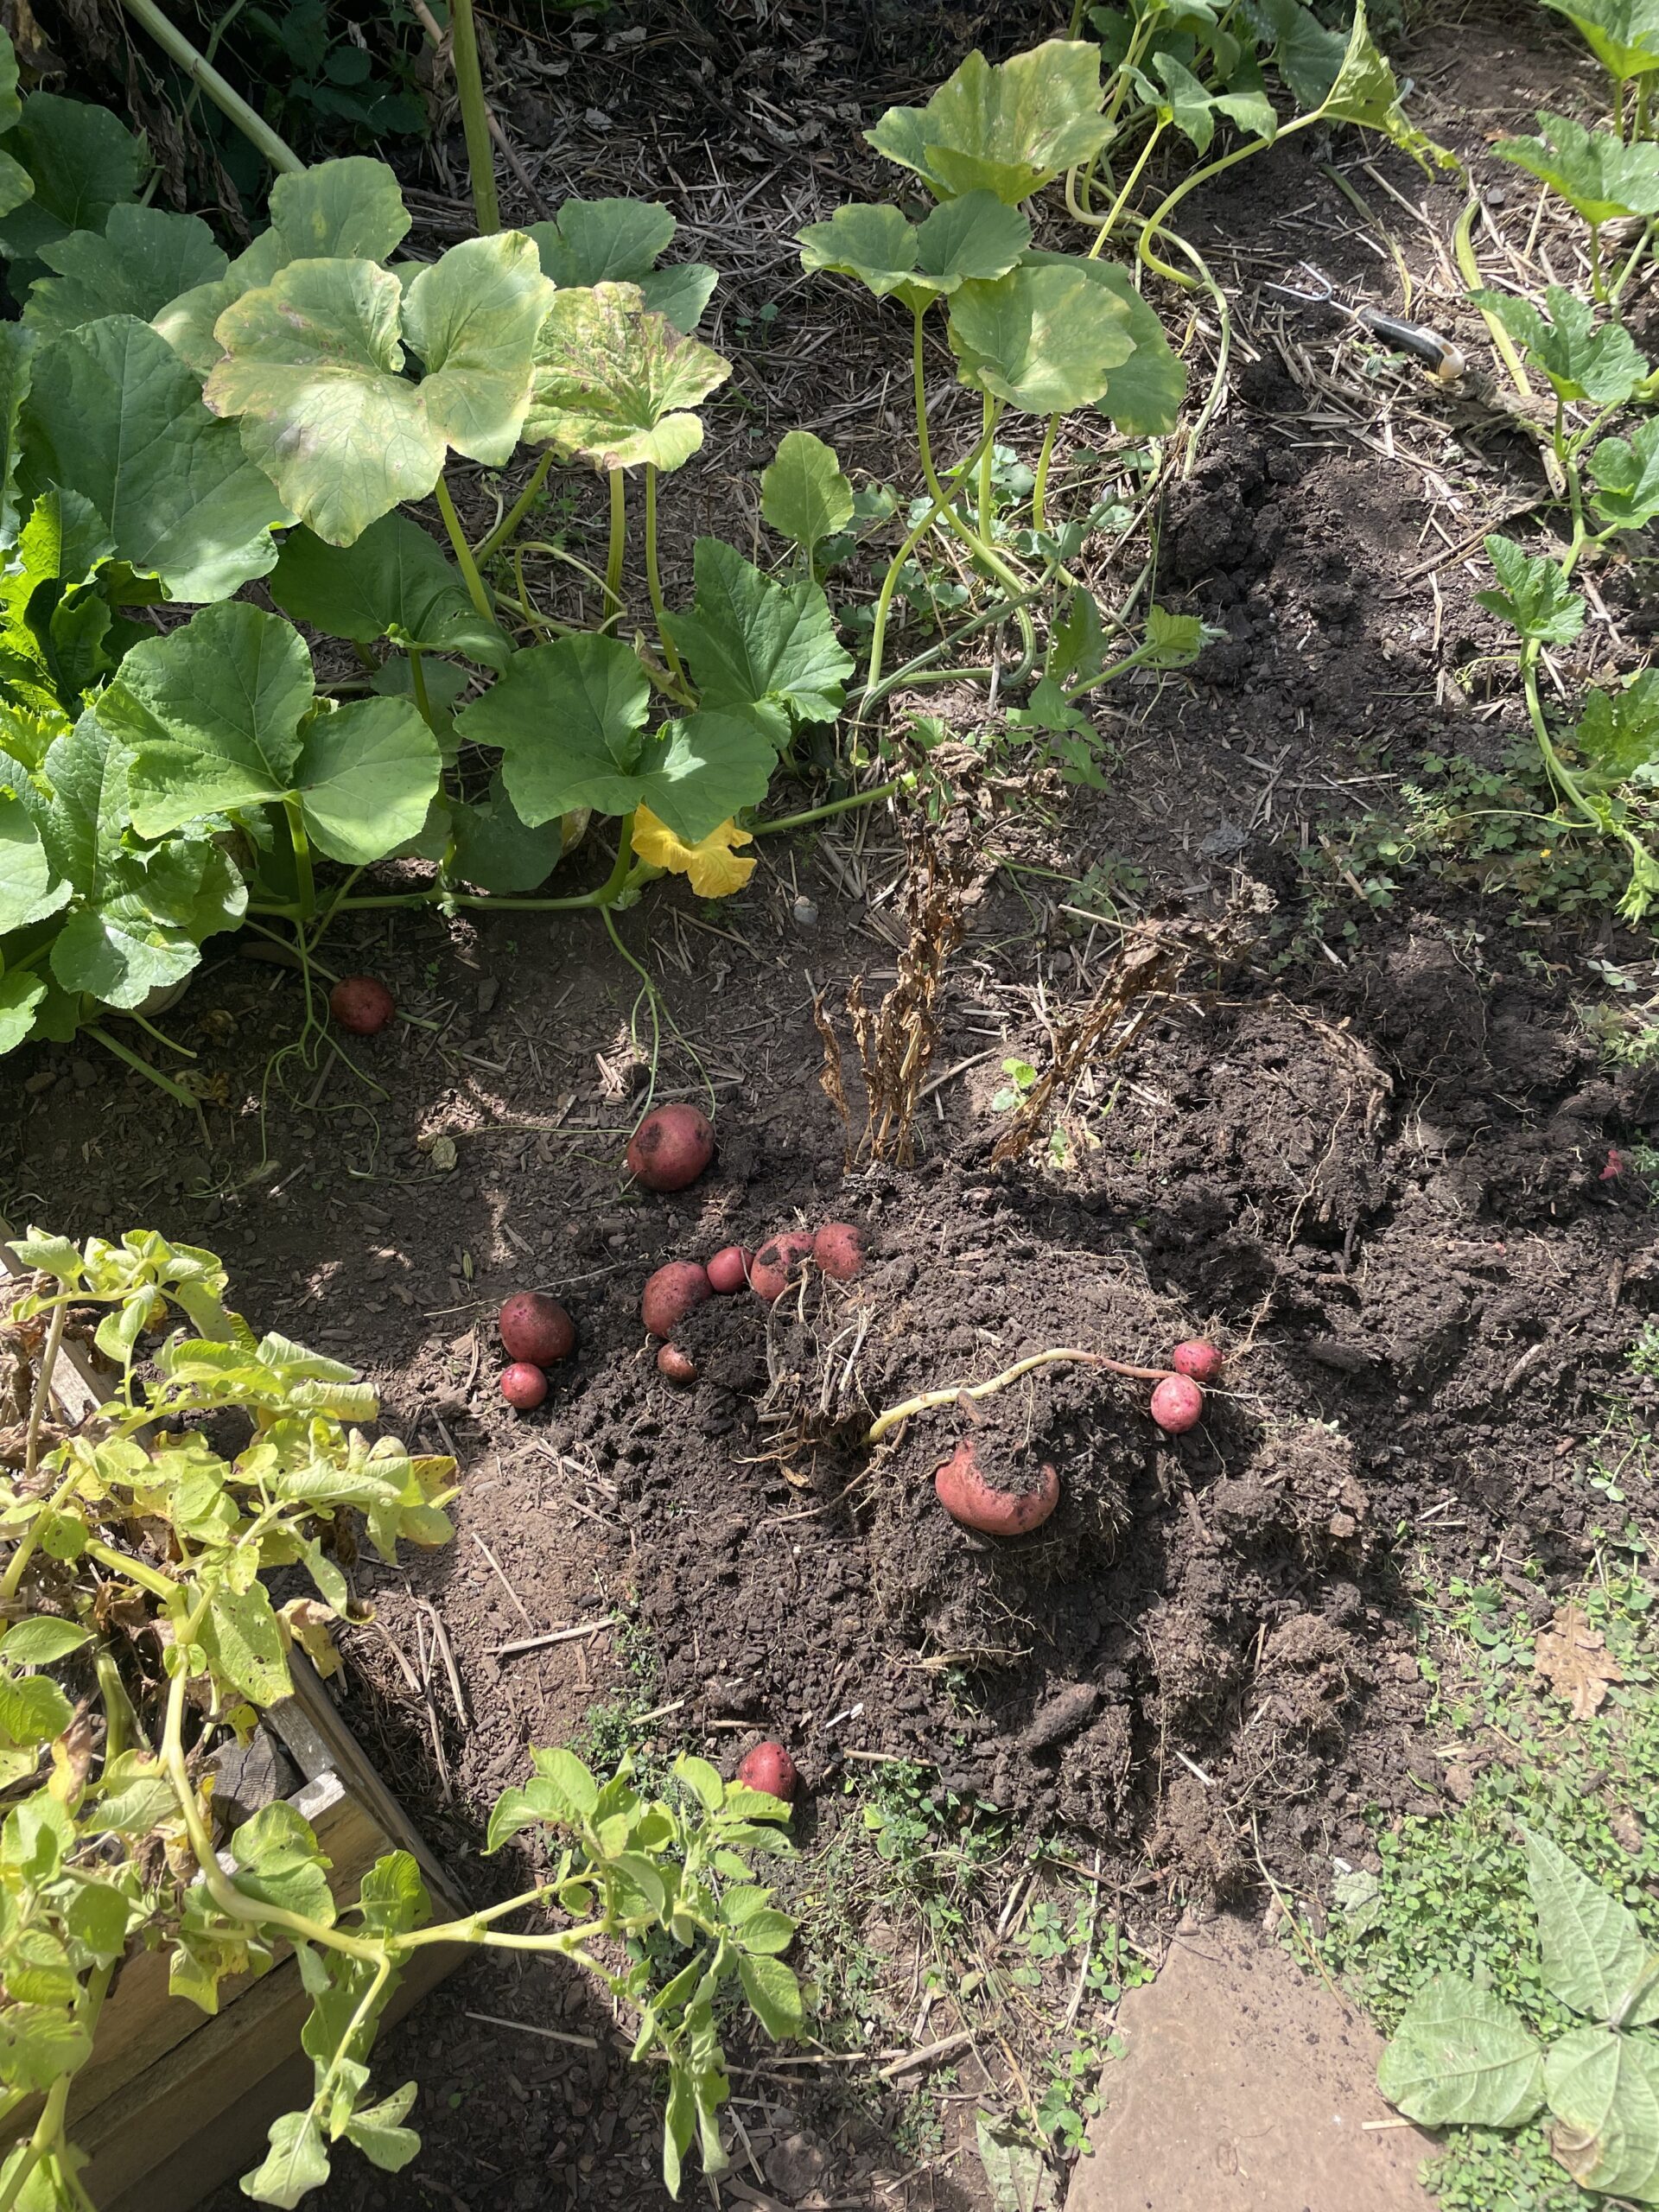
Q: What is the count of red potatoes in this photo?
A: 13